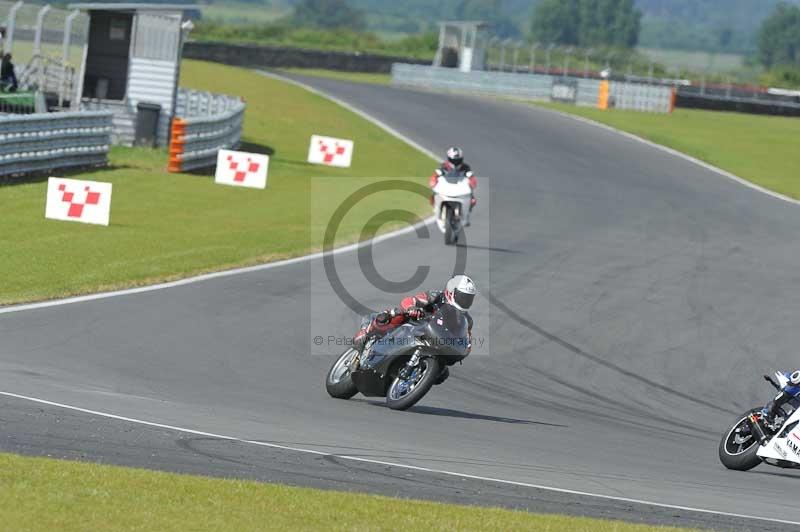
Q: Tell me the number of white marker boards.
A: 3